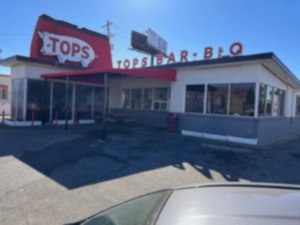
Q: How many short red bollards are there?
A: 4